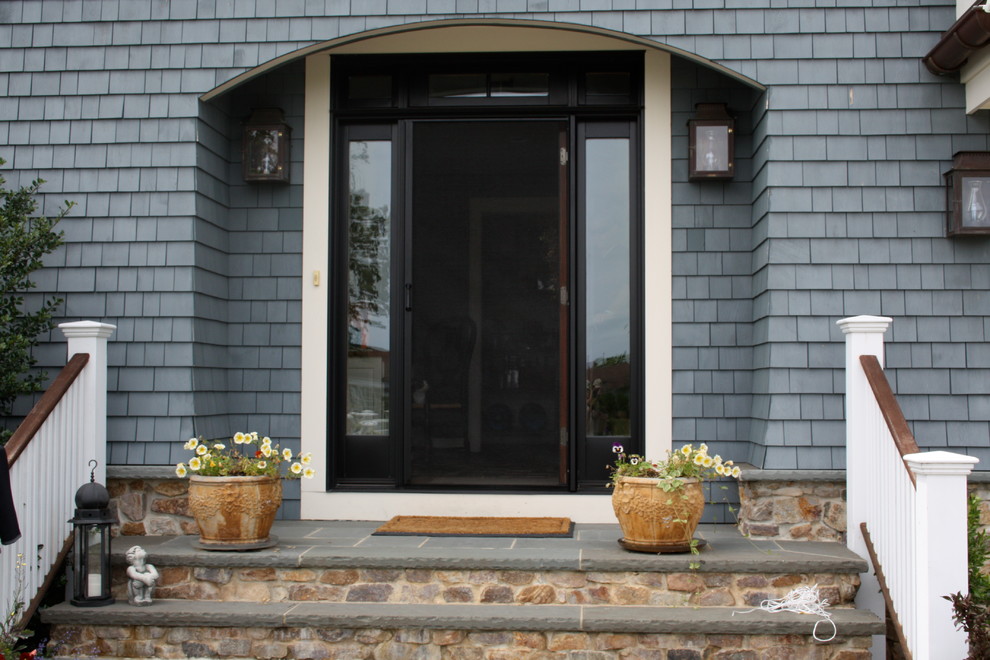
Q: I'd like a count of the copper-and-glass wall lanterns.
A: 3